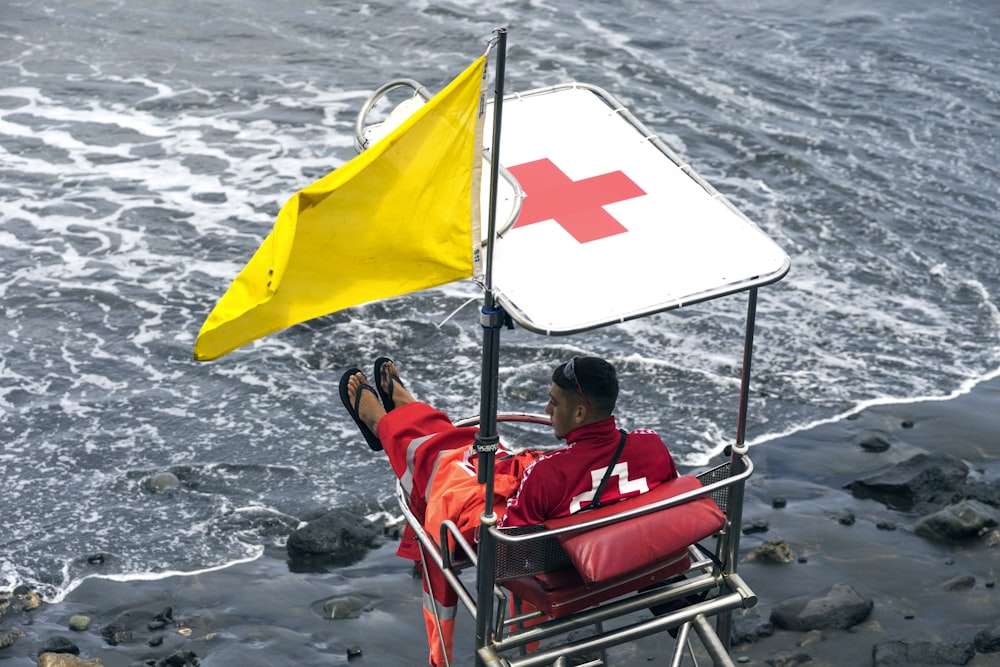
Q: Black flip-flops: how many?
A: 2